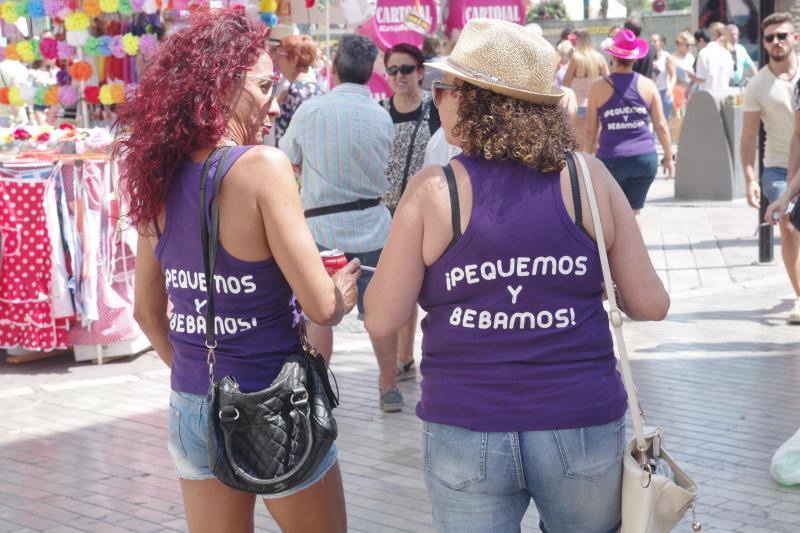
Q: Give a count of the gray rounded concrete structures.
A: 1